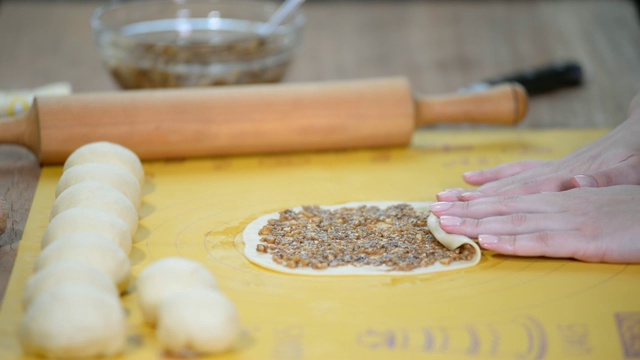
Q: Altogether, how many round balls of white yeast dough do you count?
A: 9